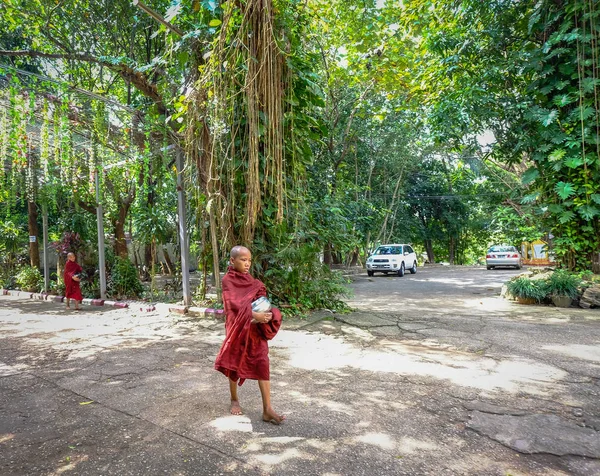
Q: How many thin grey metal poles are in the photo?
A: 3